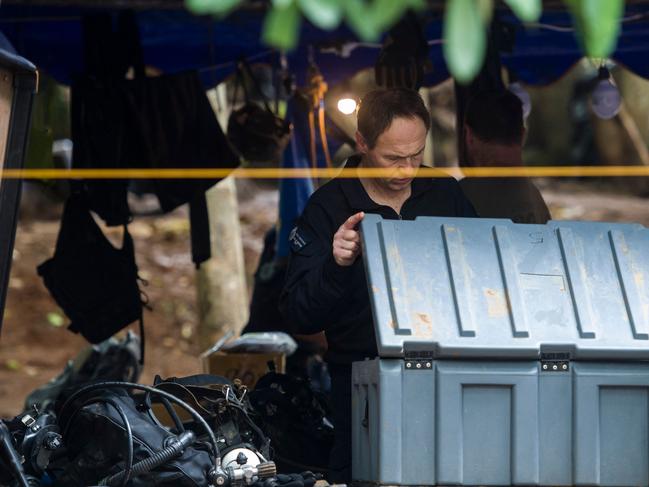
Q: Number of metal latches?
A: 2